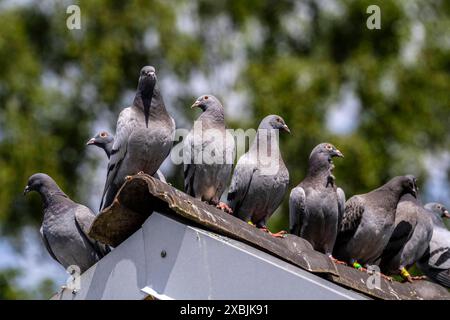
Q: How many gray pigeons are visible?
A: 9